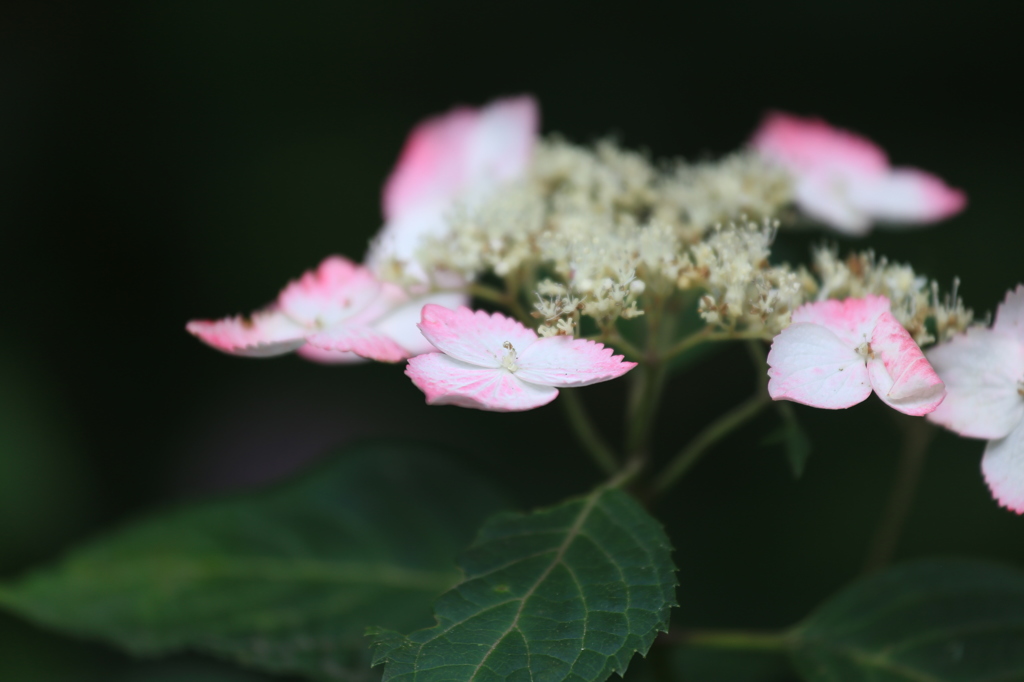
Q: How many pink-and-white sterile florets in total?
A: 6